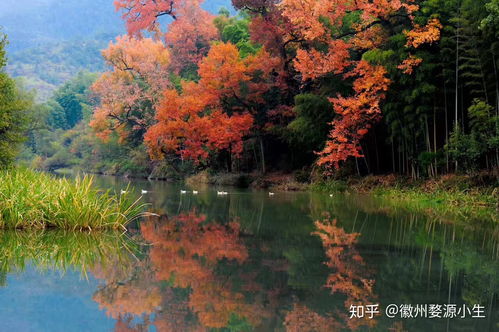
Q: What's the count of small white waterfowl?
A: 8